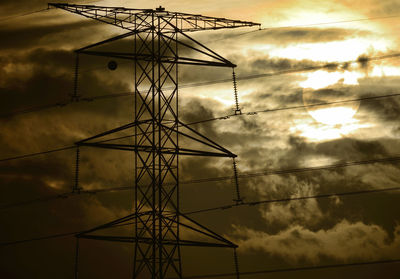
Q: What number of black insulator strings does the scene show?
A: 6